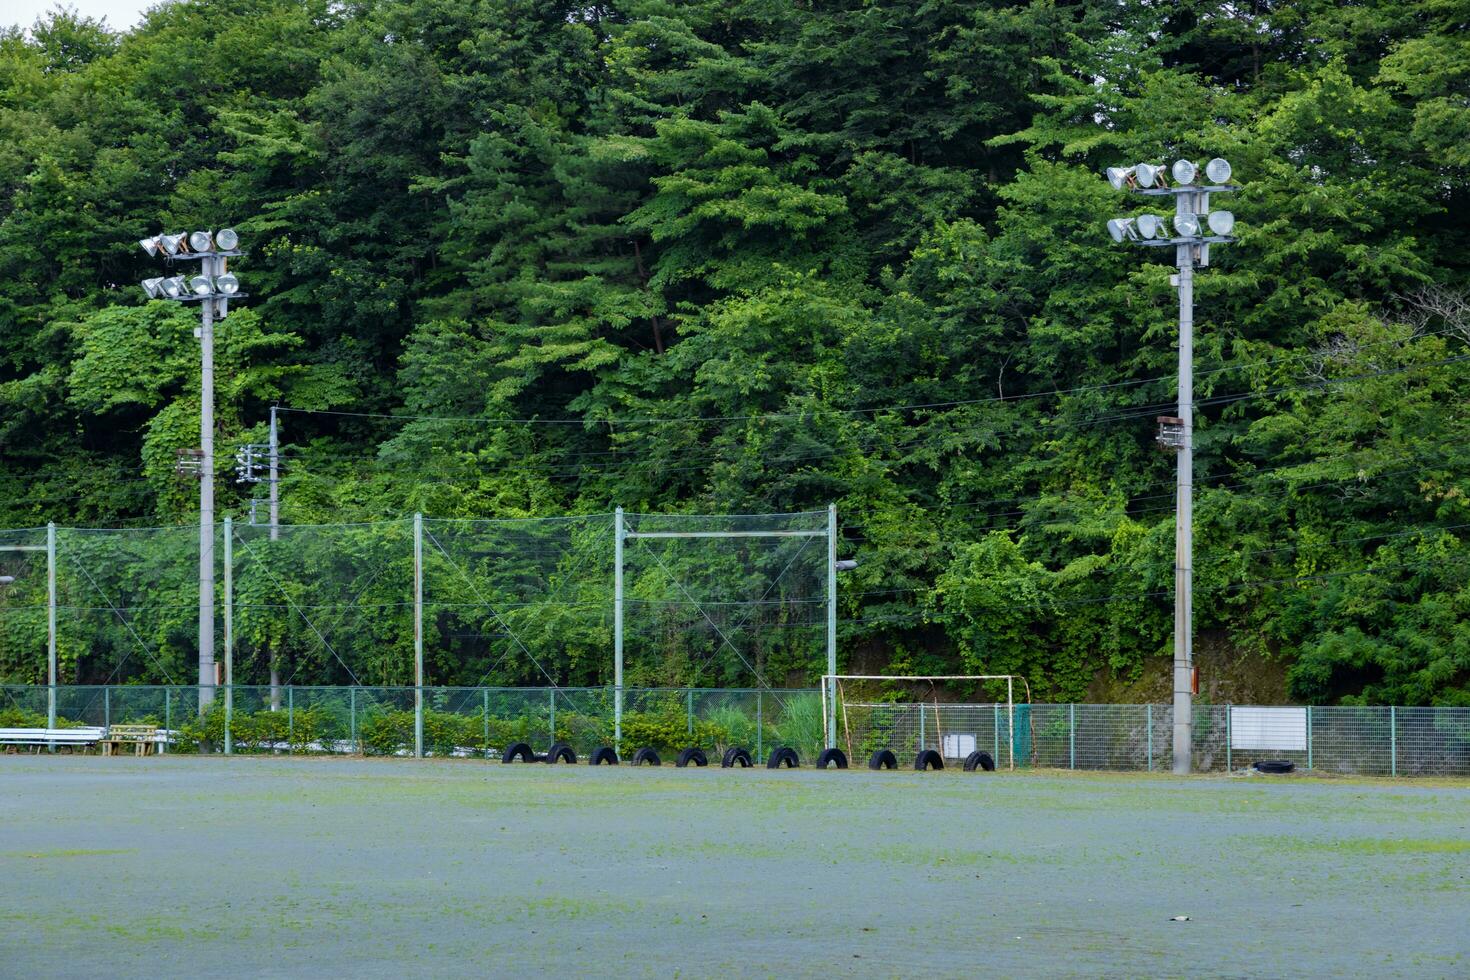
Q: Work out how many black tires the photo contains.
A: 12